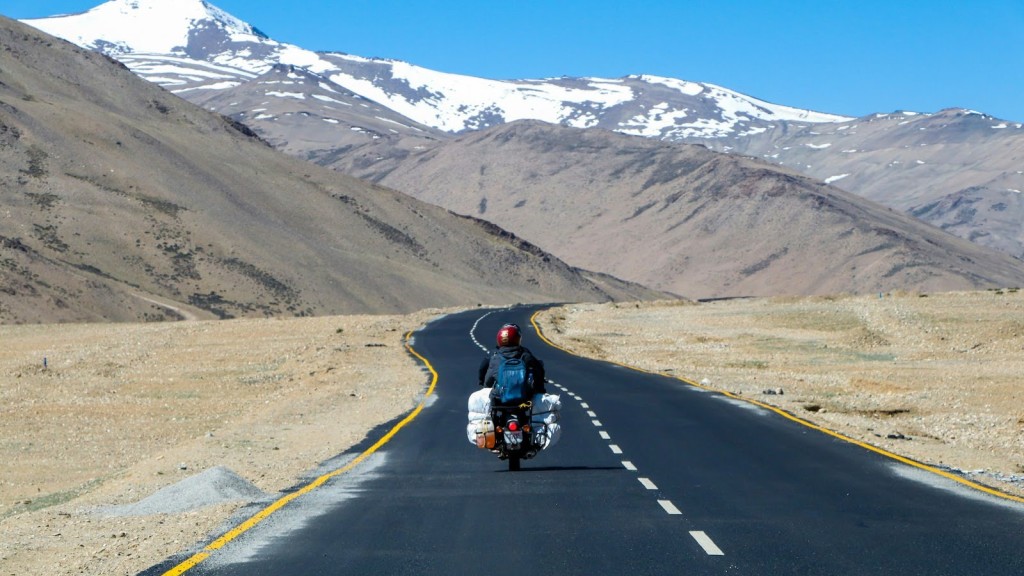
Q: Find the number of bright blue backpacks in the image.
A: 1